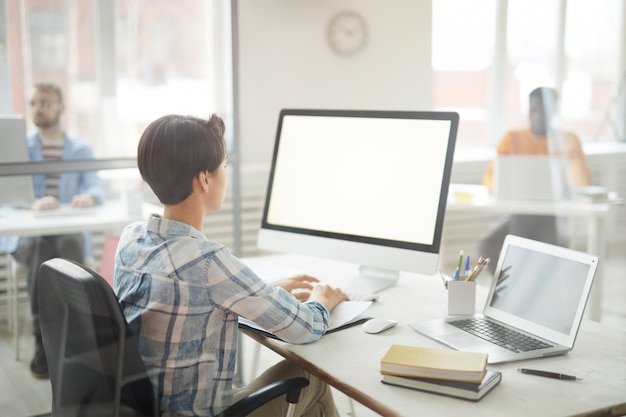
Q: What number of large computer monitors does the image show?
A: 1